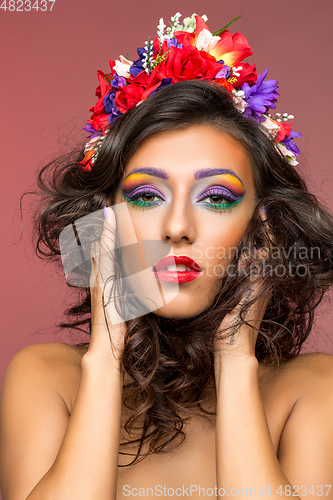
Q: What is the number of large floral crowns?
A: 1